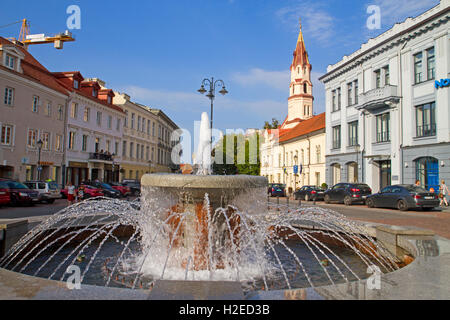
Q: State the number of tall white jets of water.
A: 1